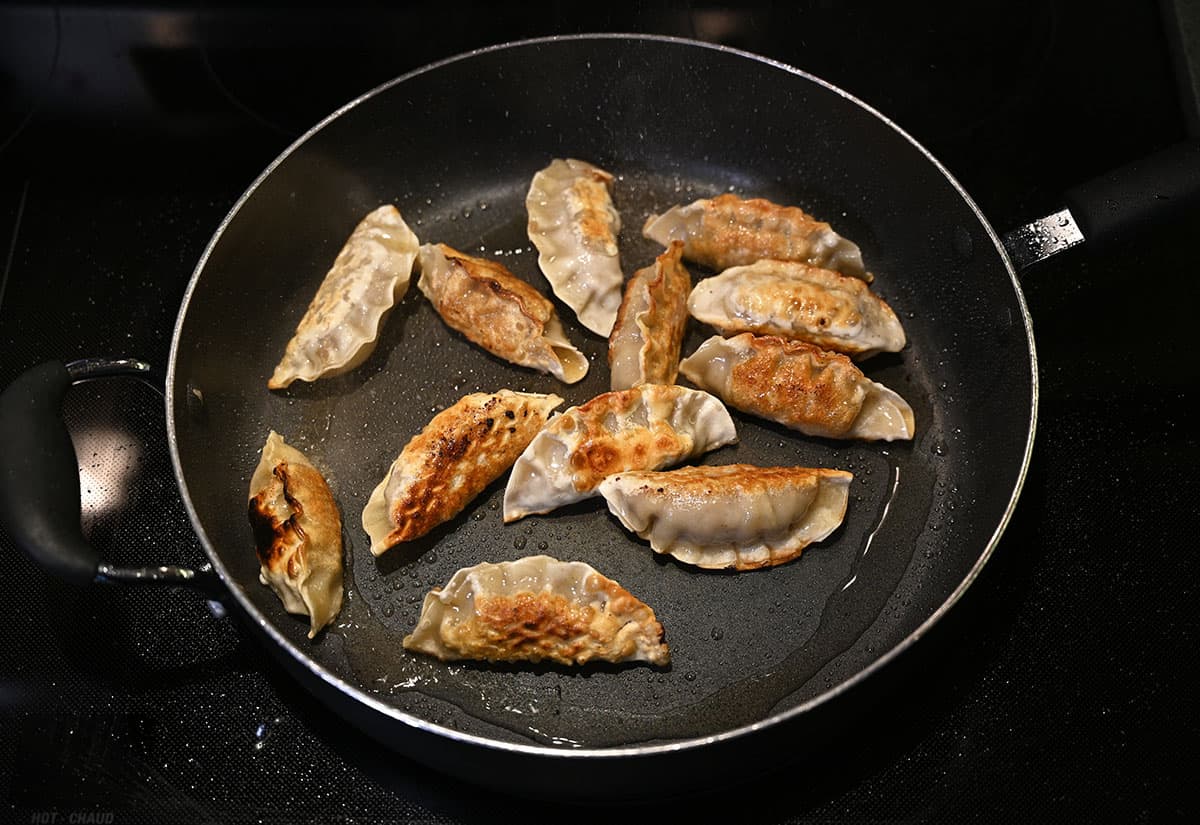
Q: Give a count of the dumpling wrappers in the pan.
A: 12